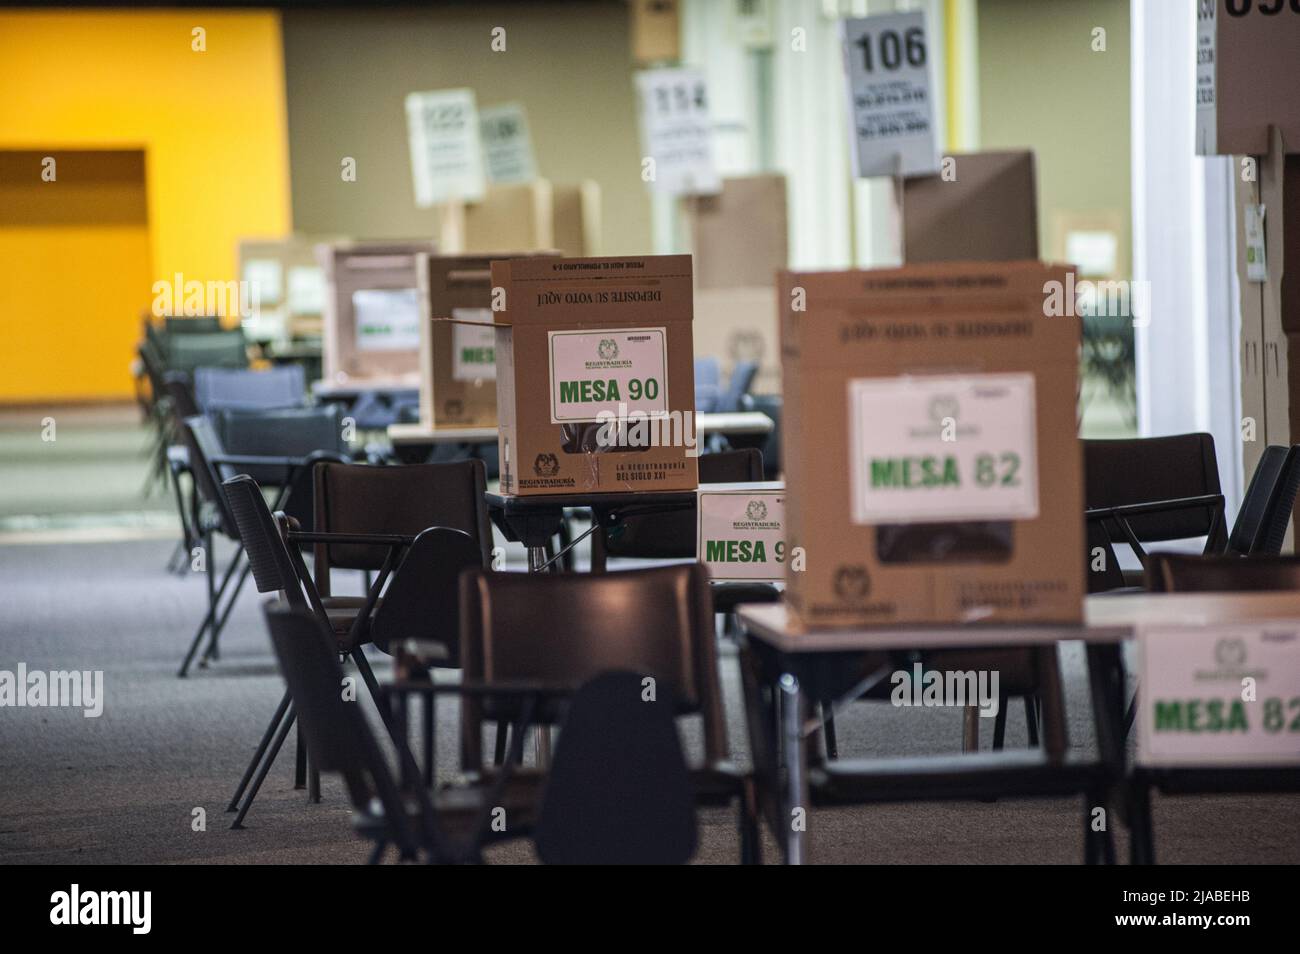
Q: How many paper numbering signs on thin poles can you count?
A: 4